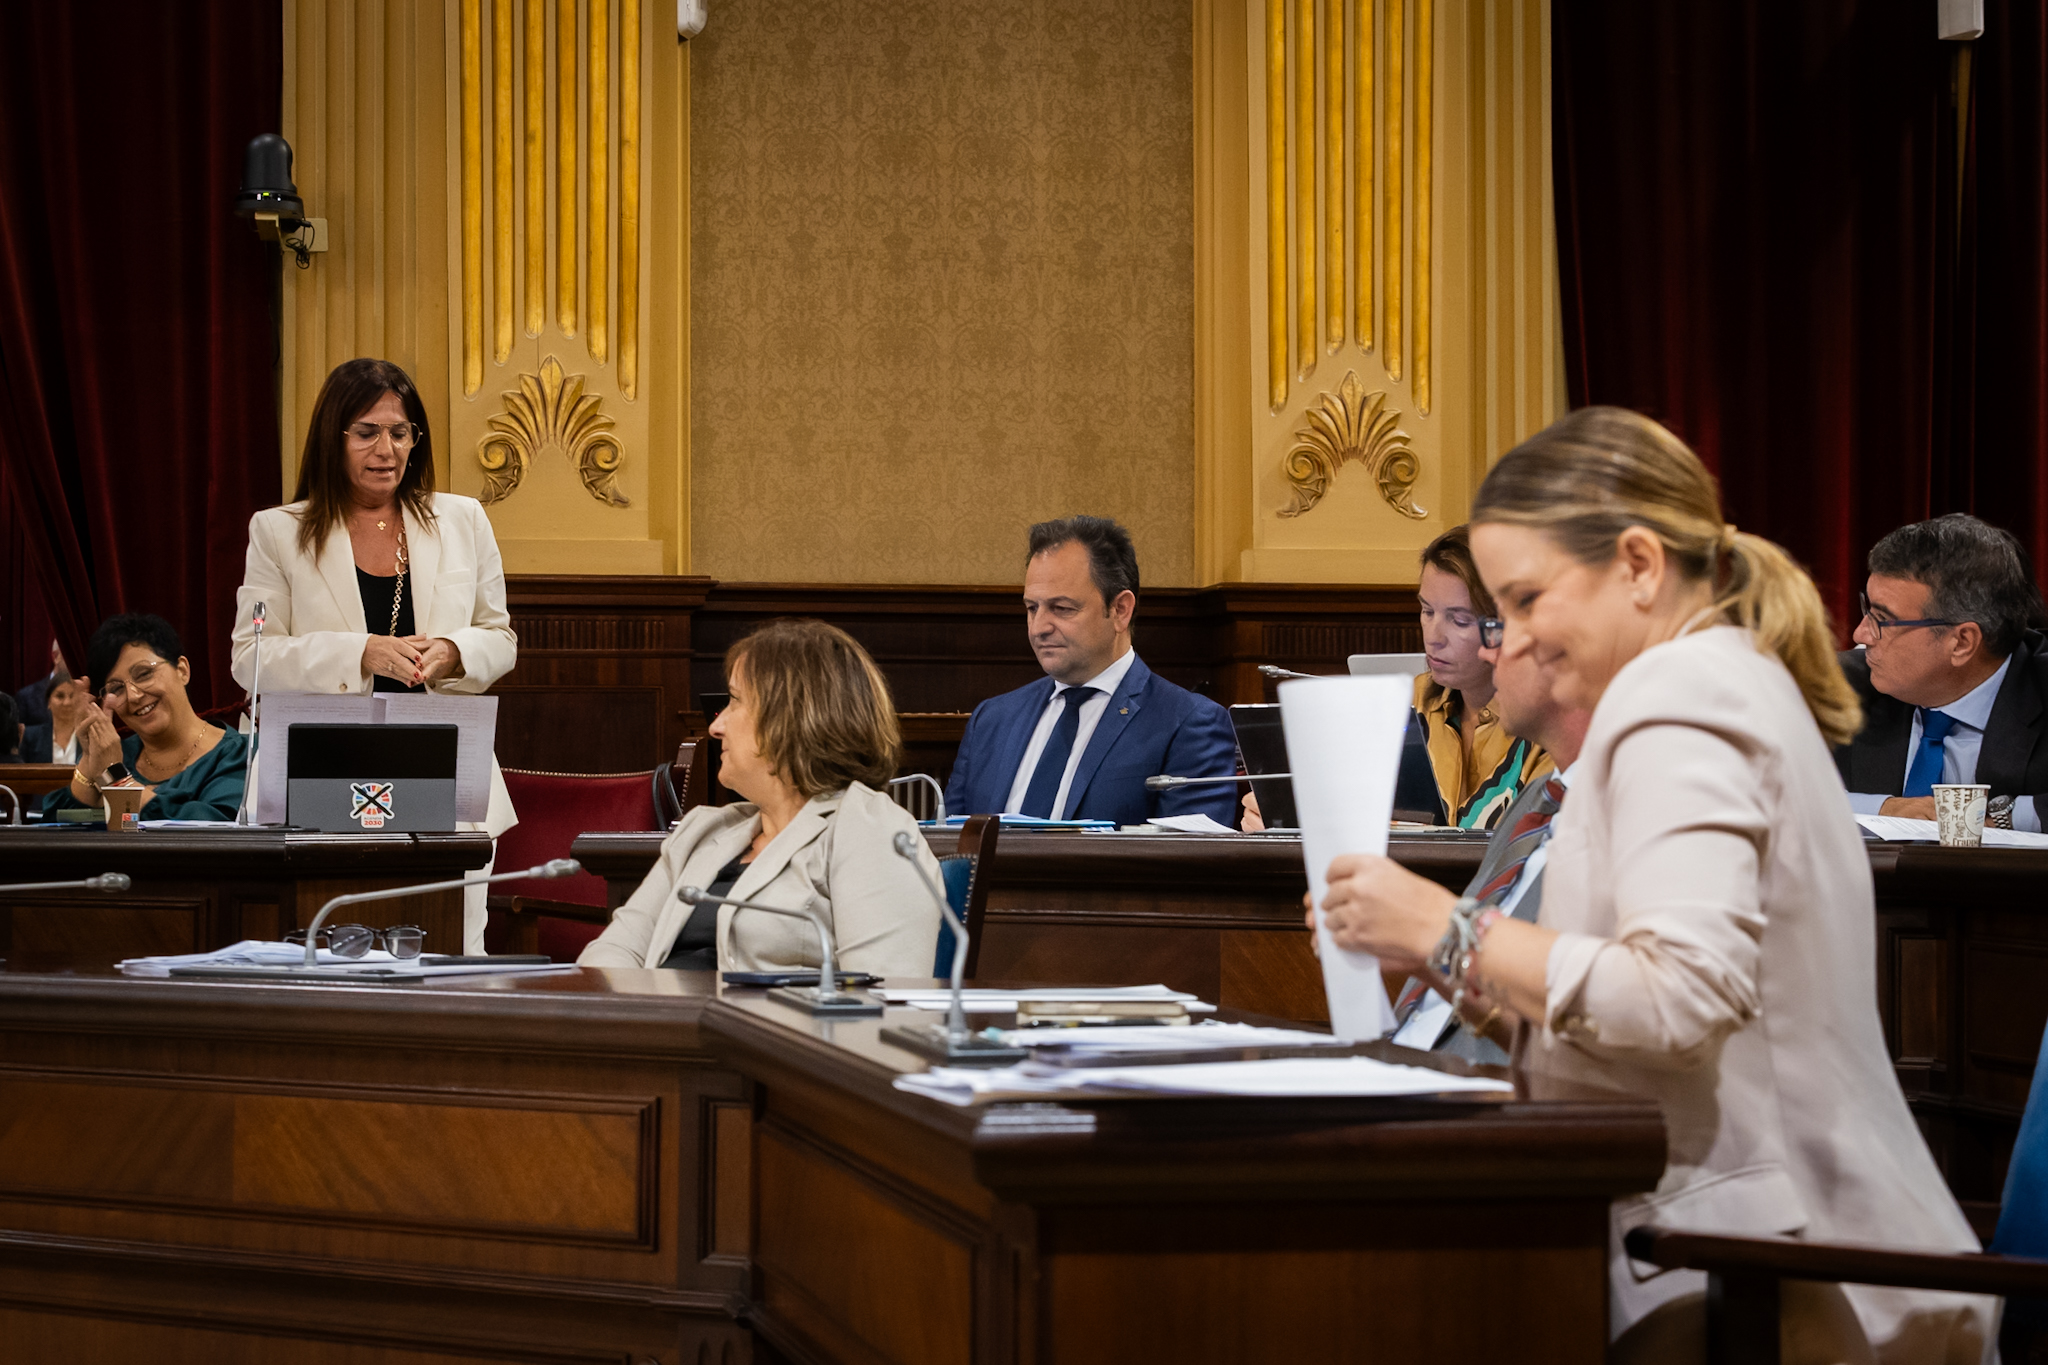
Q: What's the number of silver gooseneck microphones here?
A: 9